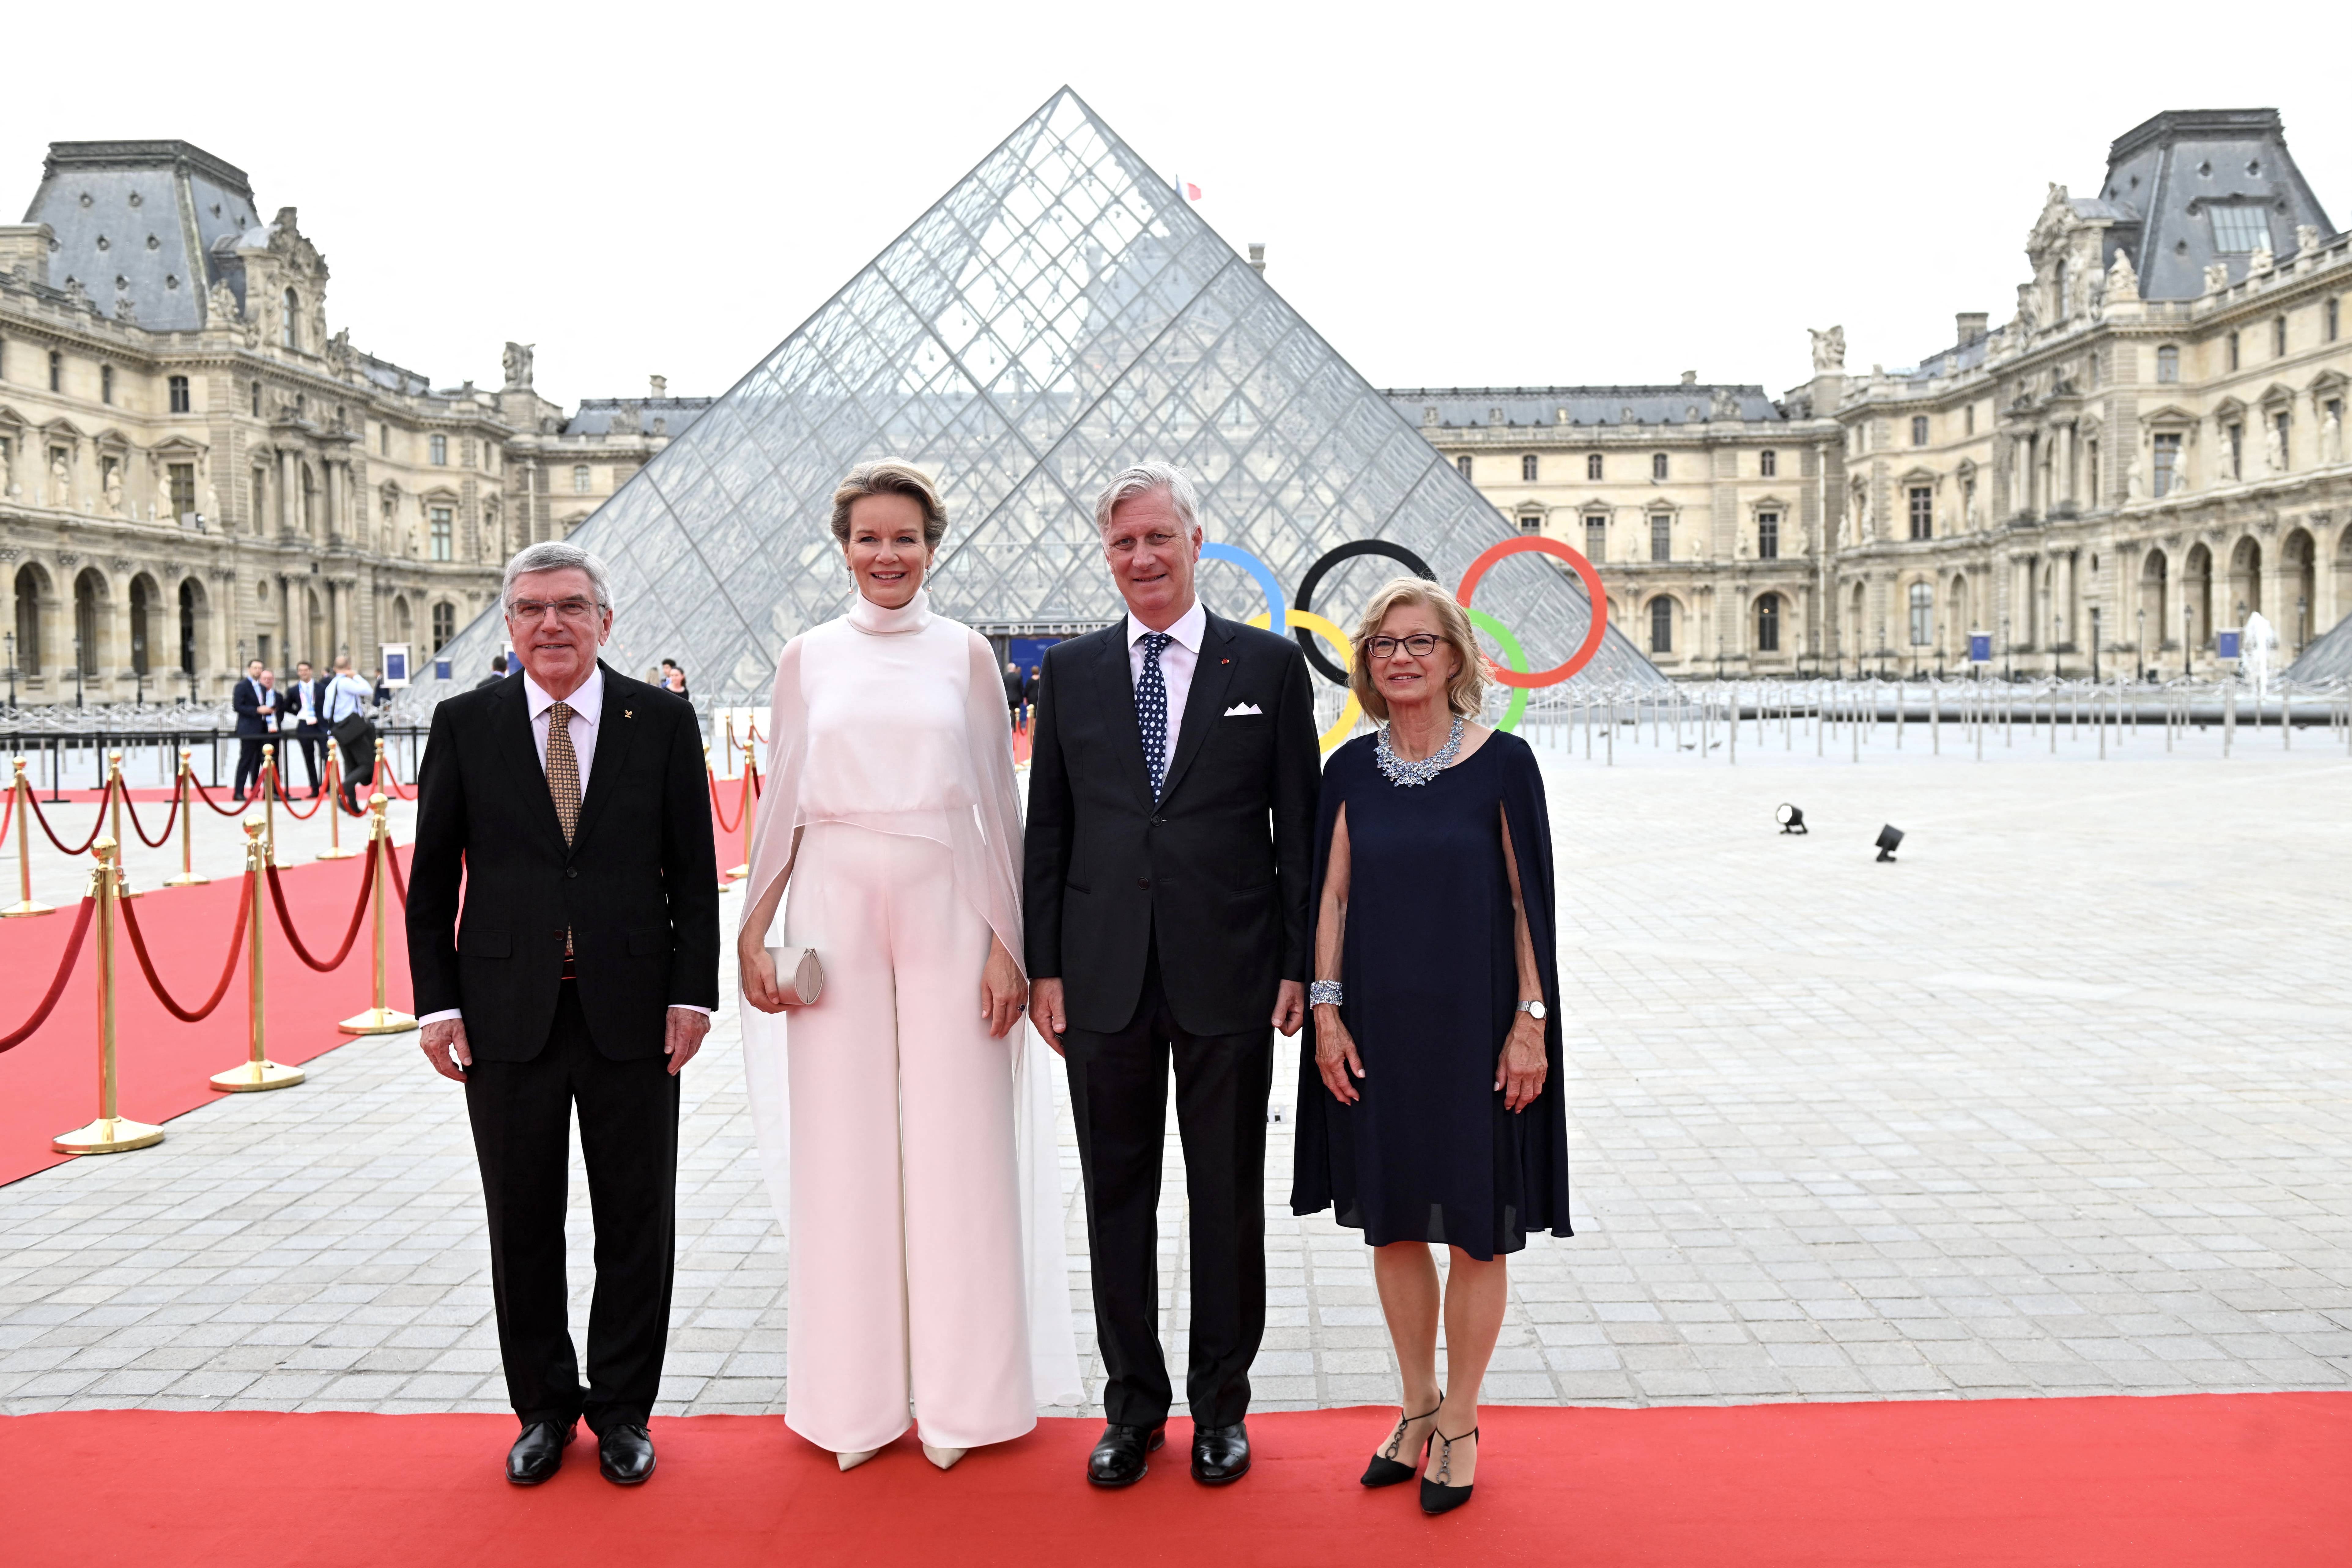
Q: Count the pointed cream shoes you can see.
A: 2